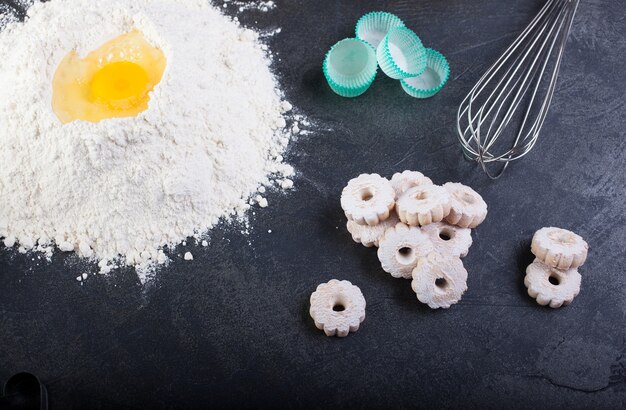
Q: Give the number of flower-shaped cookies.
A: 11